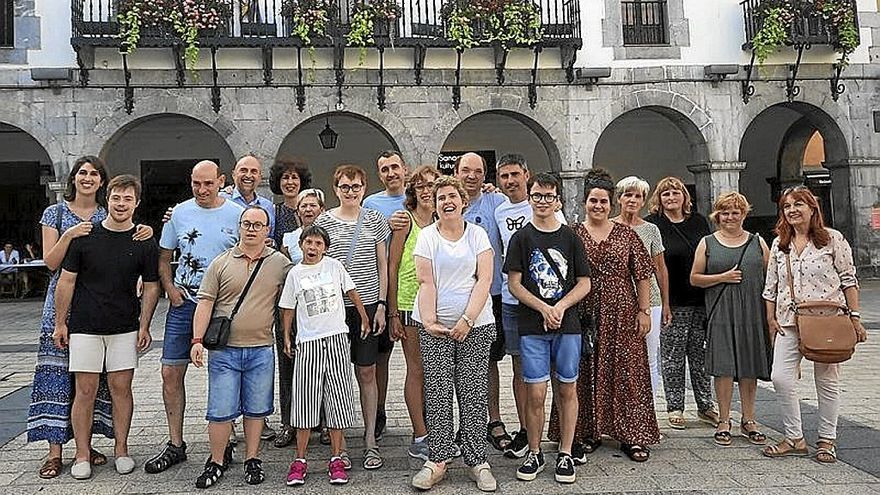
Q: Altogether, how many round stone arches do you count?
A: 6